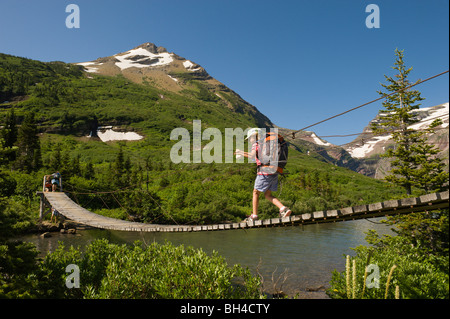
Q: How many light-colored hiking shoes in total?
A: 2